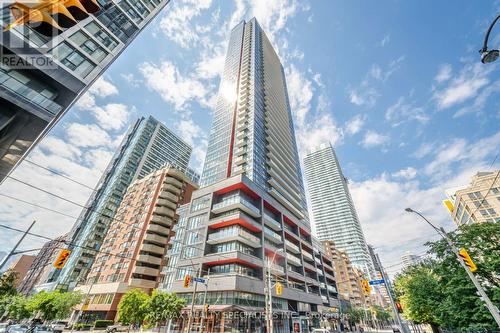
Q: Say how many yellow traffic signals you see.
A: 5